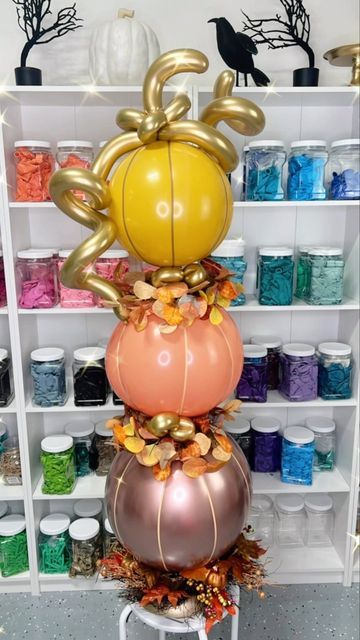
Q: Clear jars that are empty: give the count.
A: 3